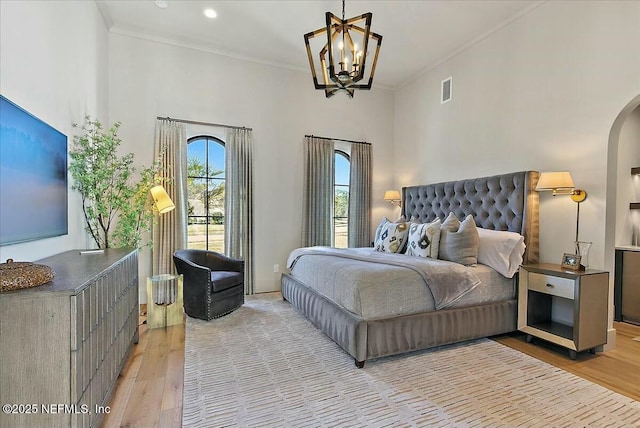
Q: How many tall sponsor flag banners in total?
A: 0